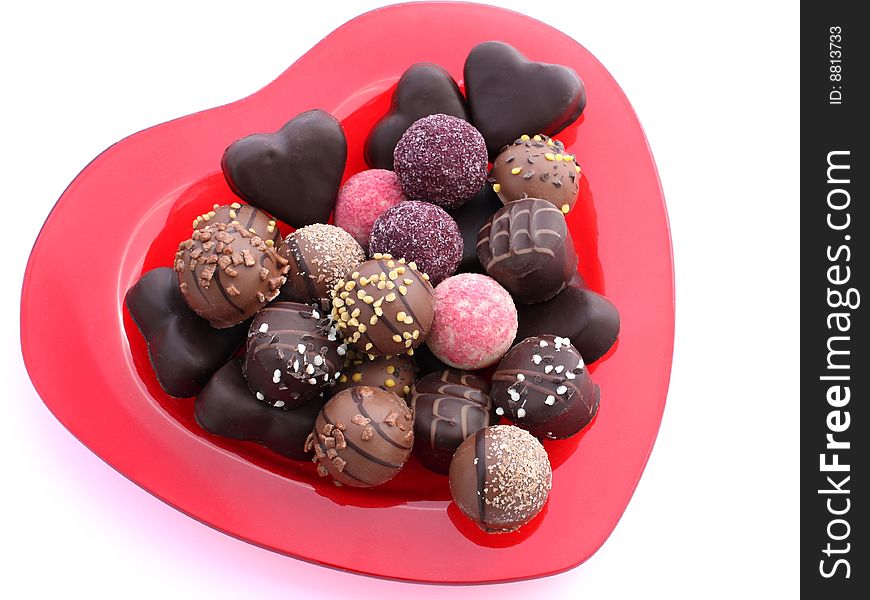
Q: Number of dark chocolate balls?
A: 4